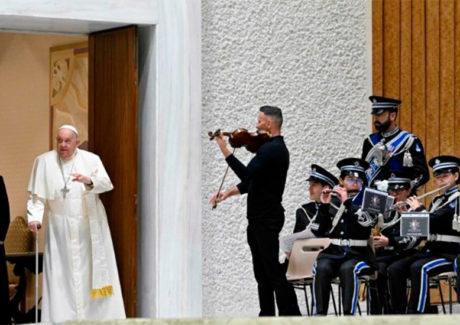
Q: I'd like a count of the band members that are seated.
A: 4